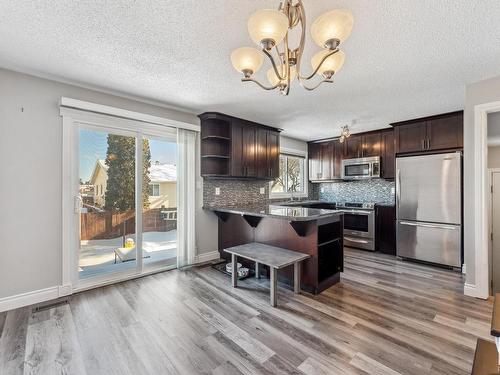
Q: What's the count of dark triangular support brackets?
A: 3